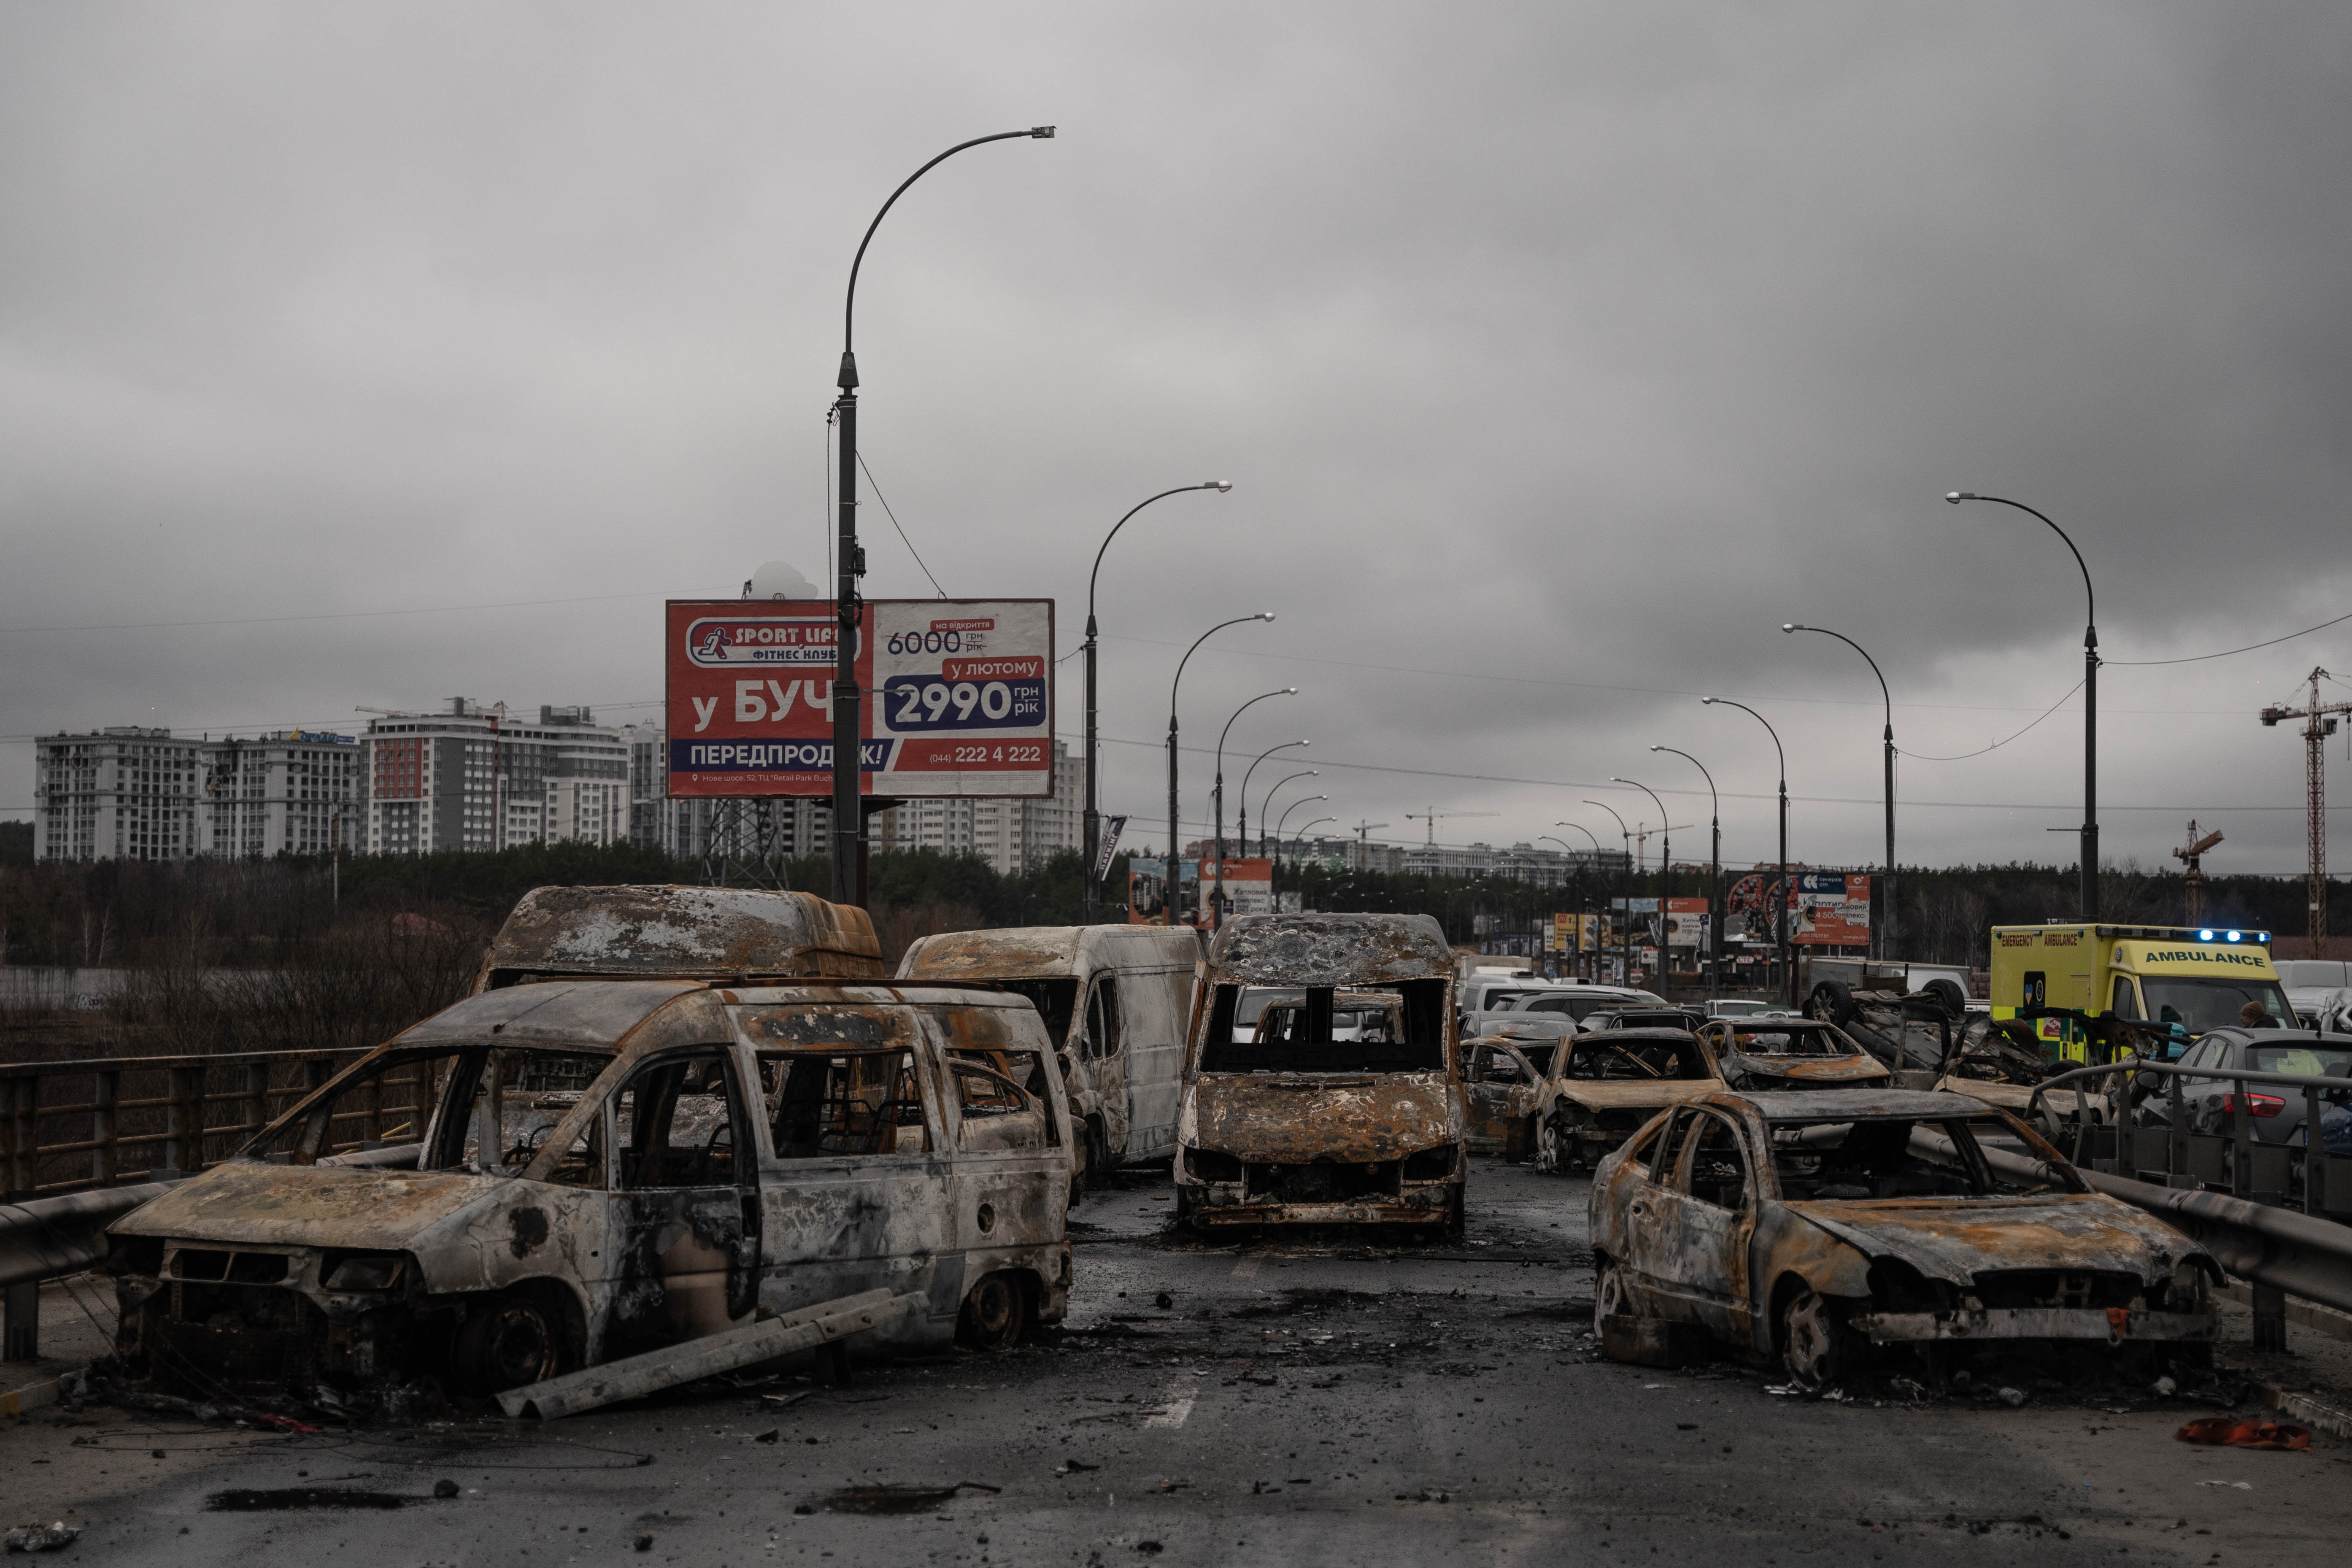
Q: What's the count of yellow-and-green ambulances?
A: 1